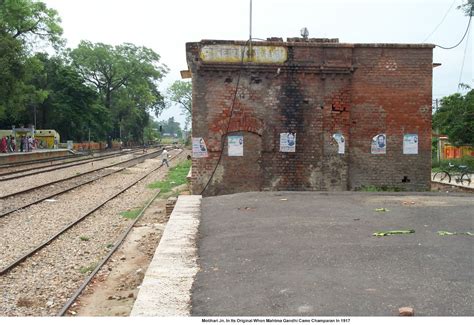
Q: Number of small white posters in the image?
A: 6